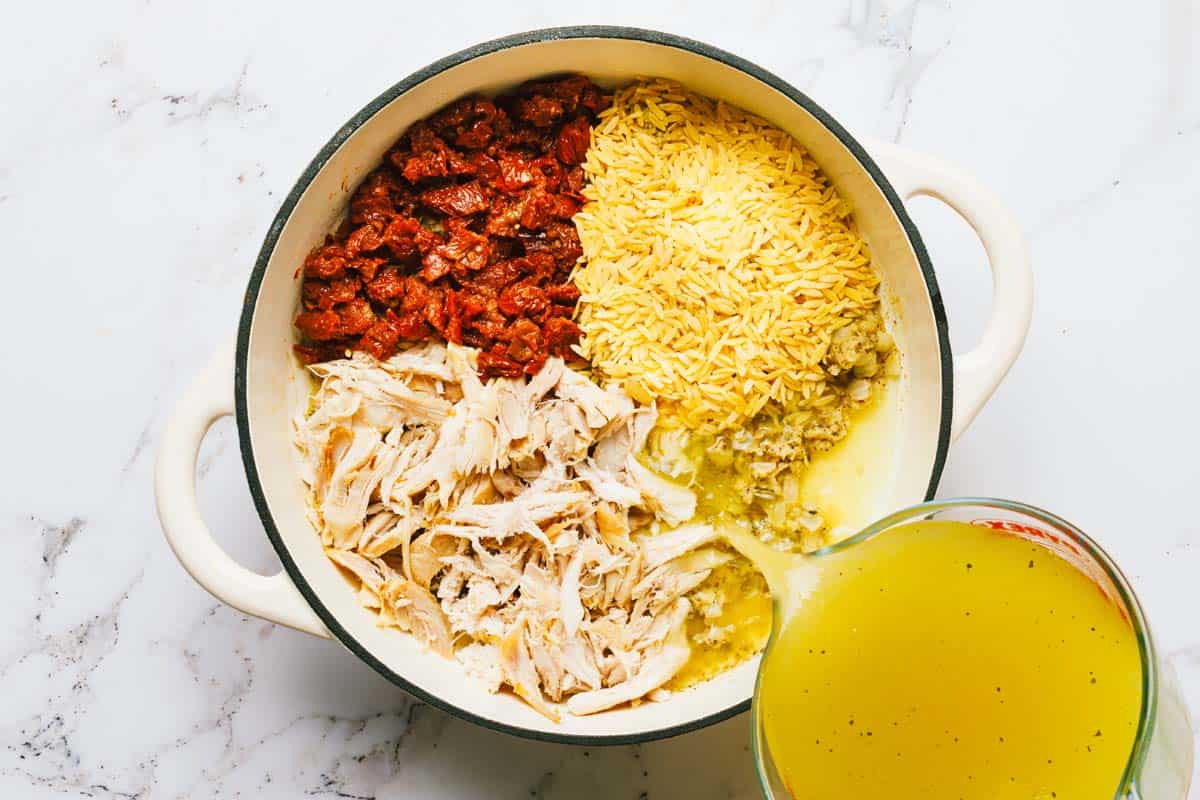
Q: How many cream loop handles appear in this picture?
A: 2